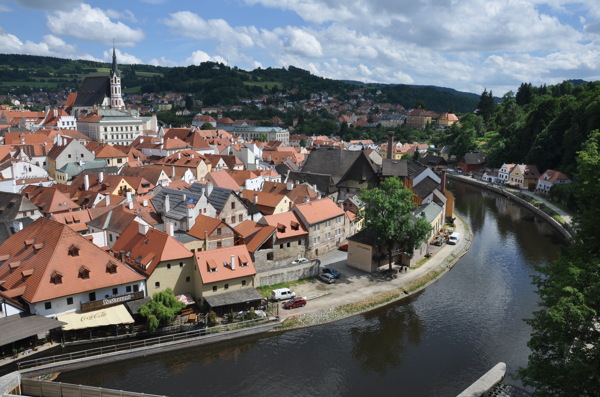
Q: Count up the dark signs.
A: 1